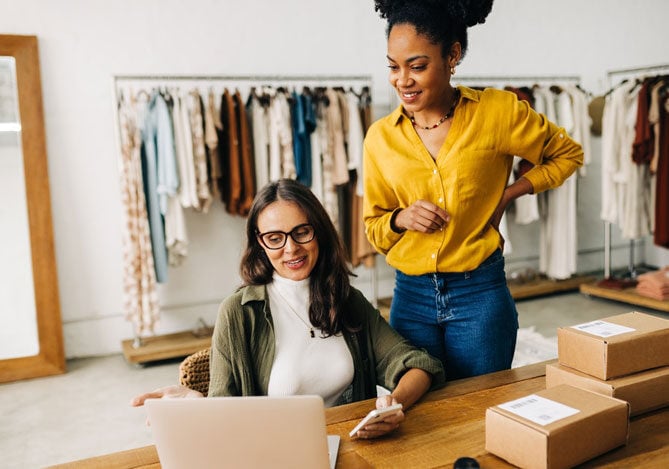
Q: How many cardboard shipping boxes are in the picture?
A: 3